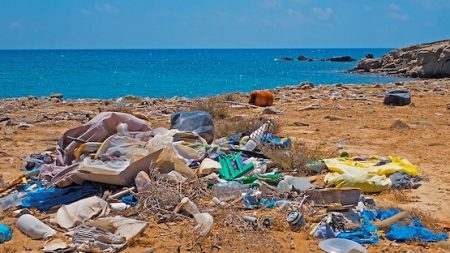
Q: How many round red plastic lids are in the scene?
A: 0